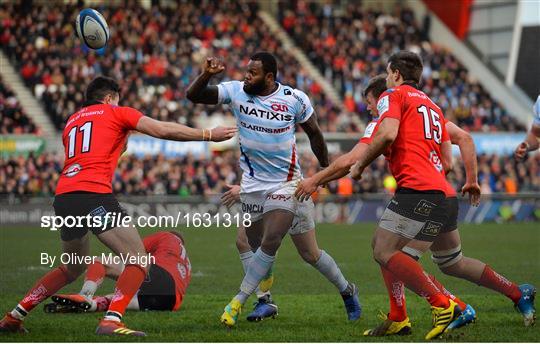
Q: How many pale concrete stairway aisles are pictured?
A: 2